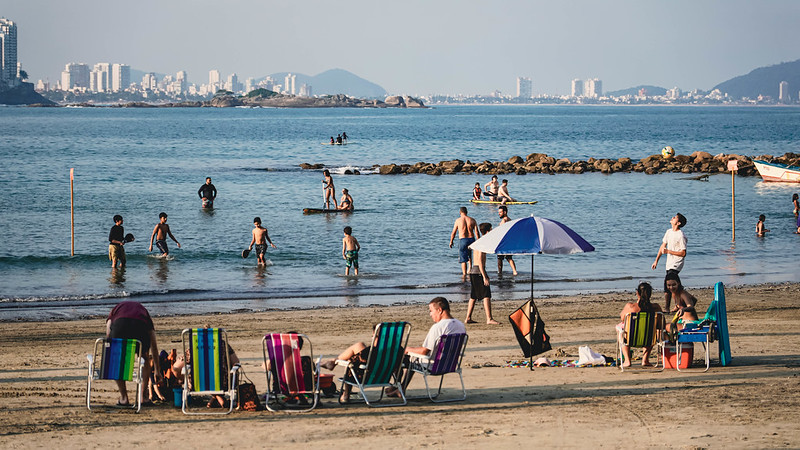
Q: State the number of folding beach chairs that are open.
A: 6